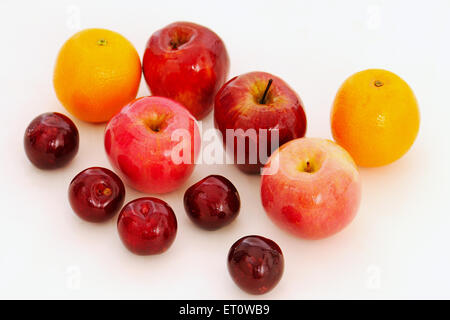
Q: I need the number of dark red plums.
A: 5